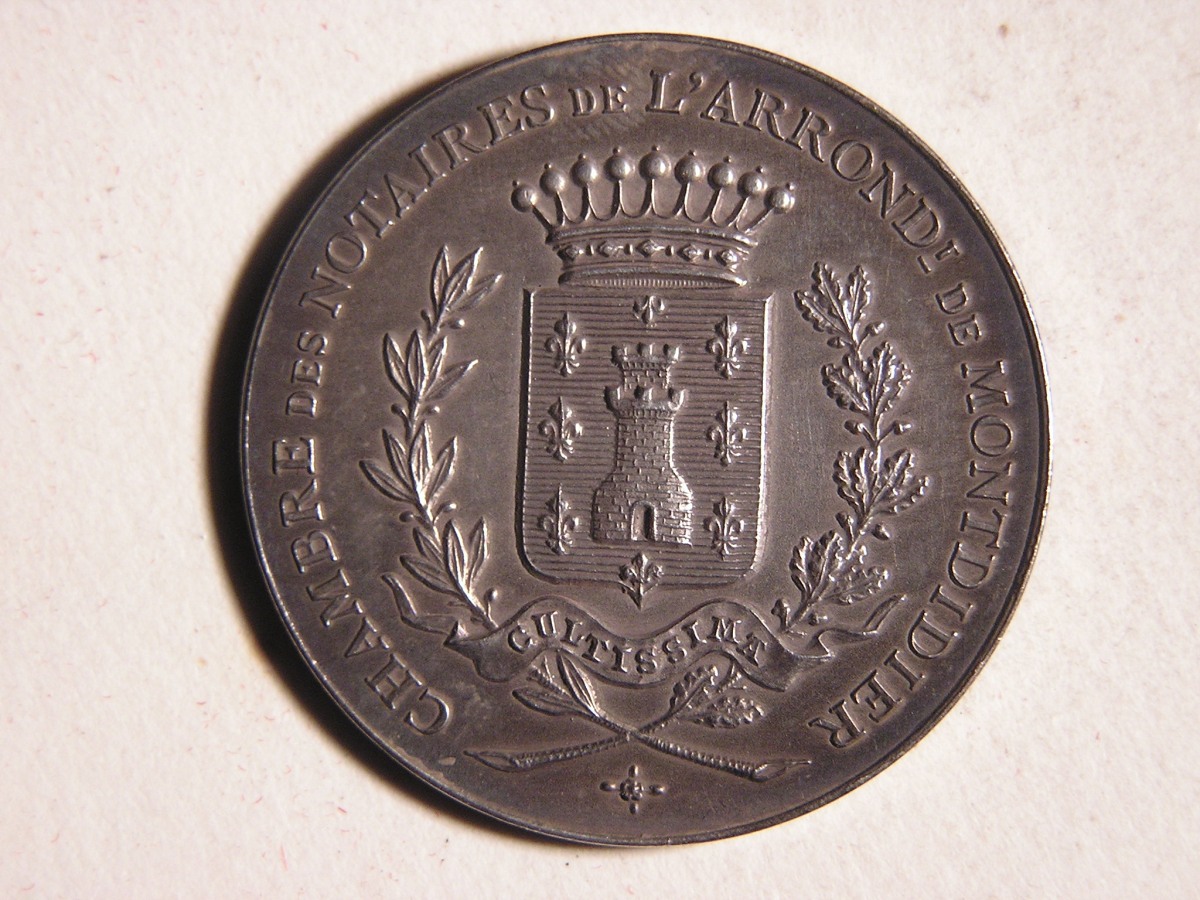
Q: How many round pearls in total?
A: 9